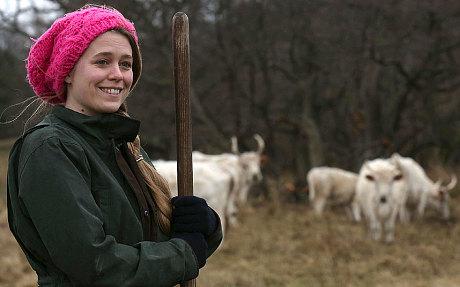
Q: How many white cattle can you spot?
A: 5